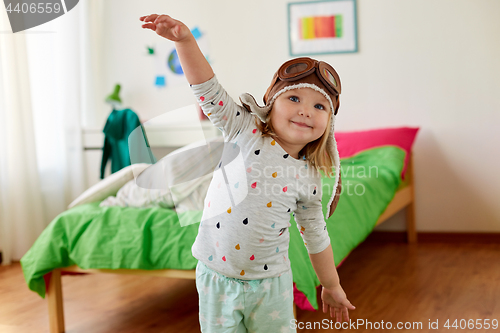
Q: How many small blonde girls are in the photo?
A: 1